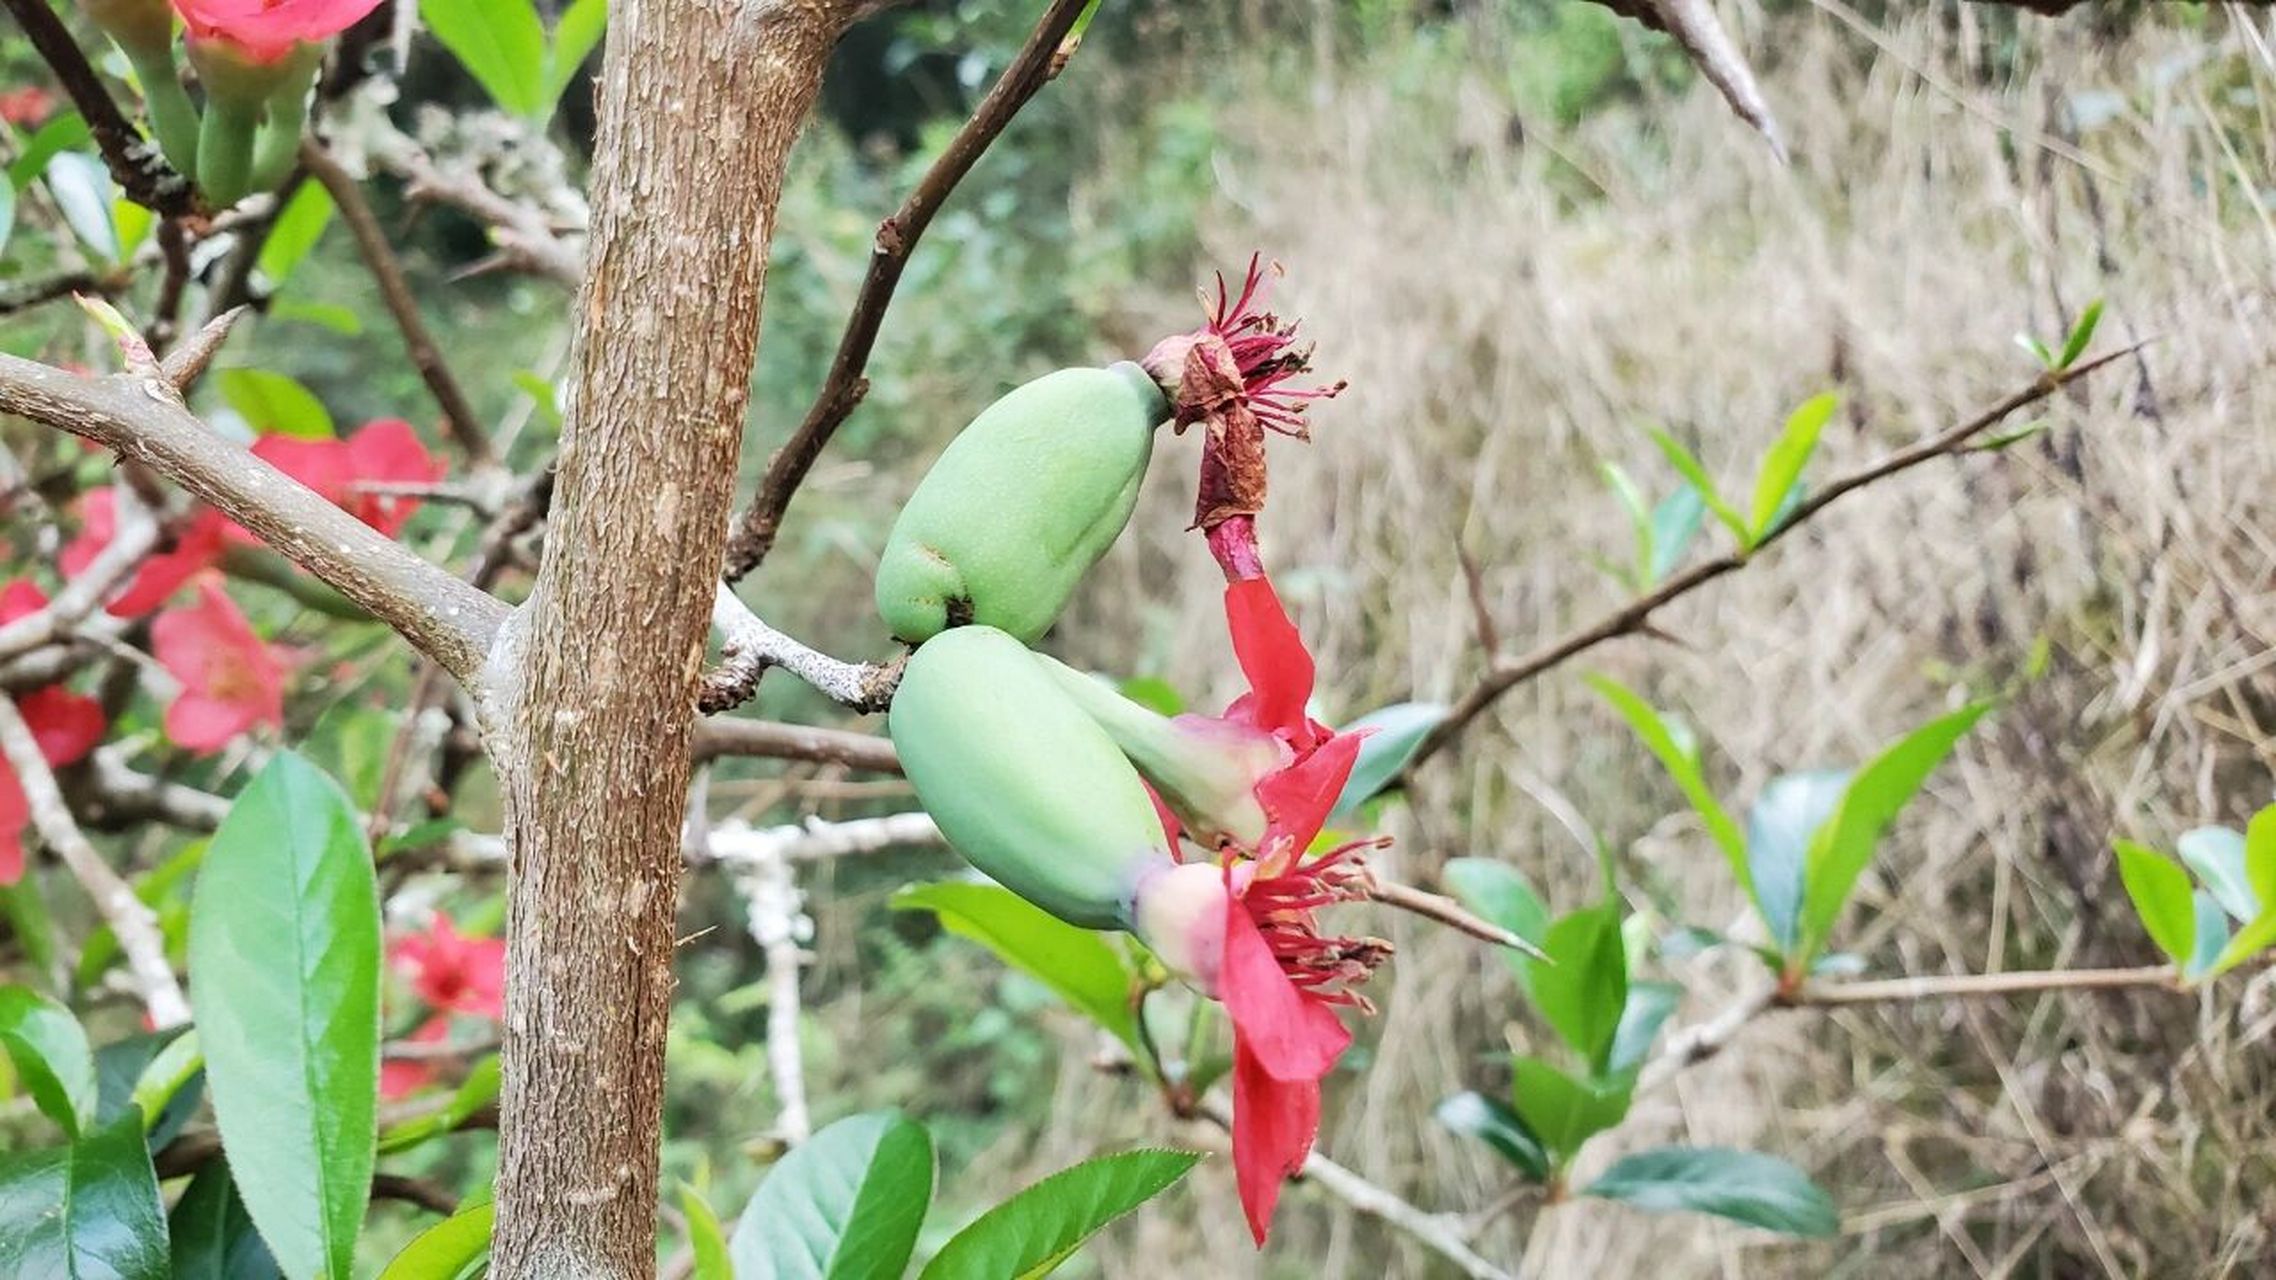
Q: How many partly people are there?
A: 0